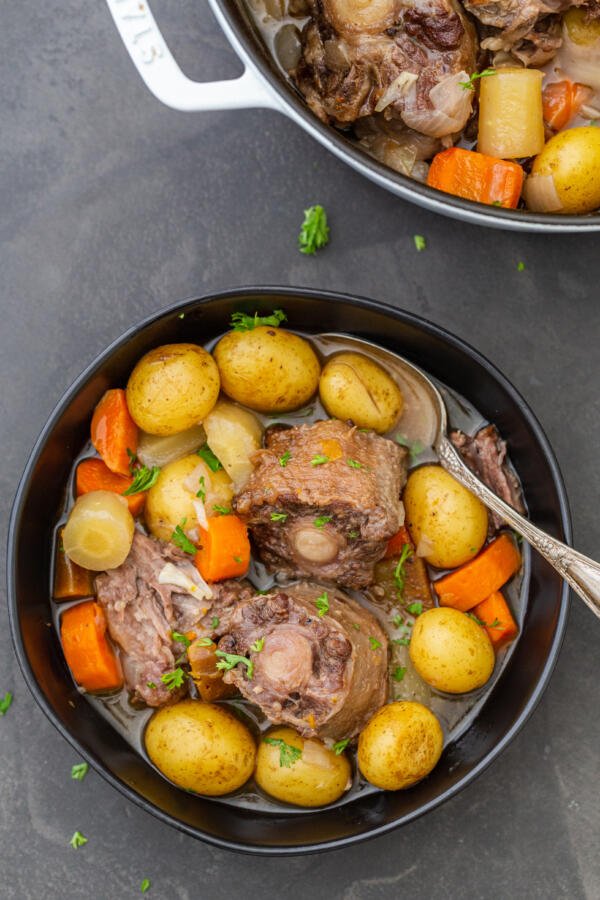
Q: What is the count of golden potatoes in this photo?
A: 10